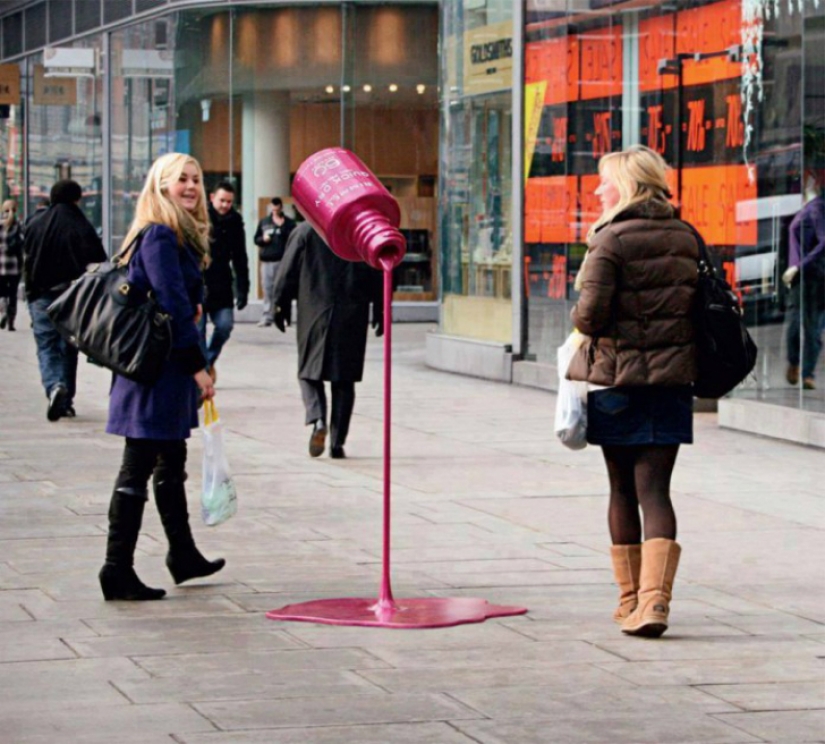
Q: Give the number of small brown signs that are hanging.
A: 2